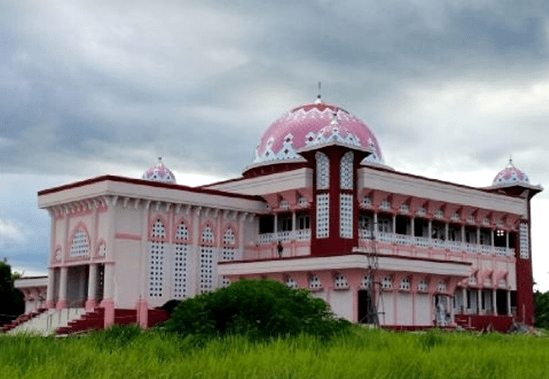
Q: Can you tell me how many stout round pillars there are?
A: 4